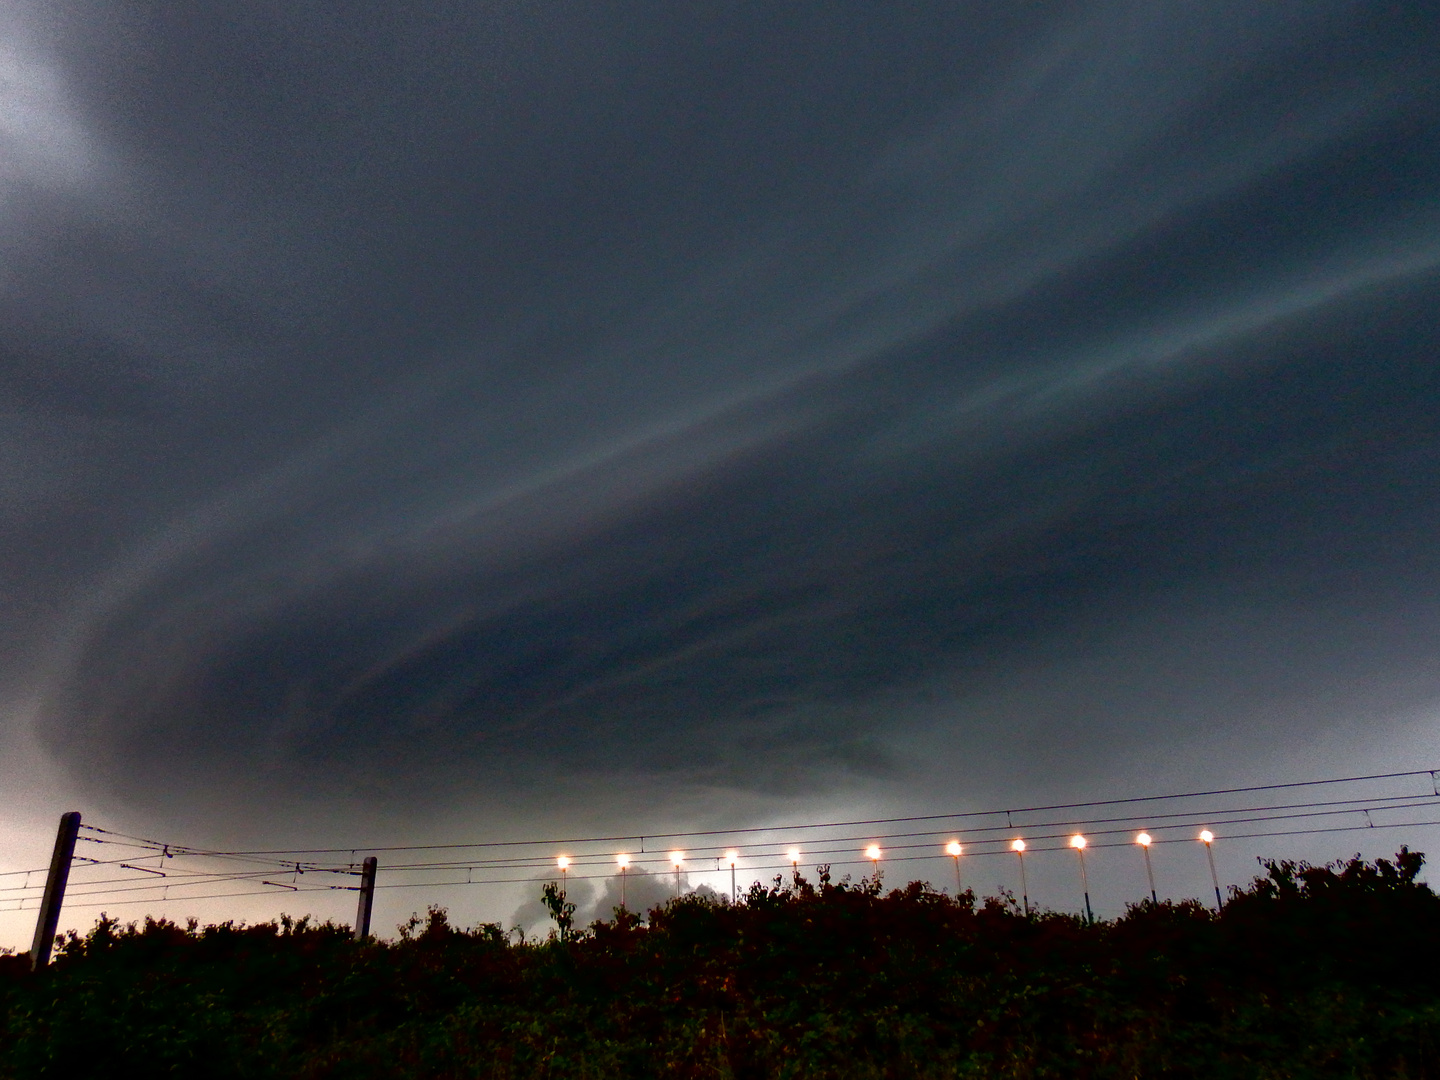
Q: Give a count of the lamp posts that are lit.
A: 11